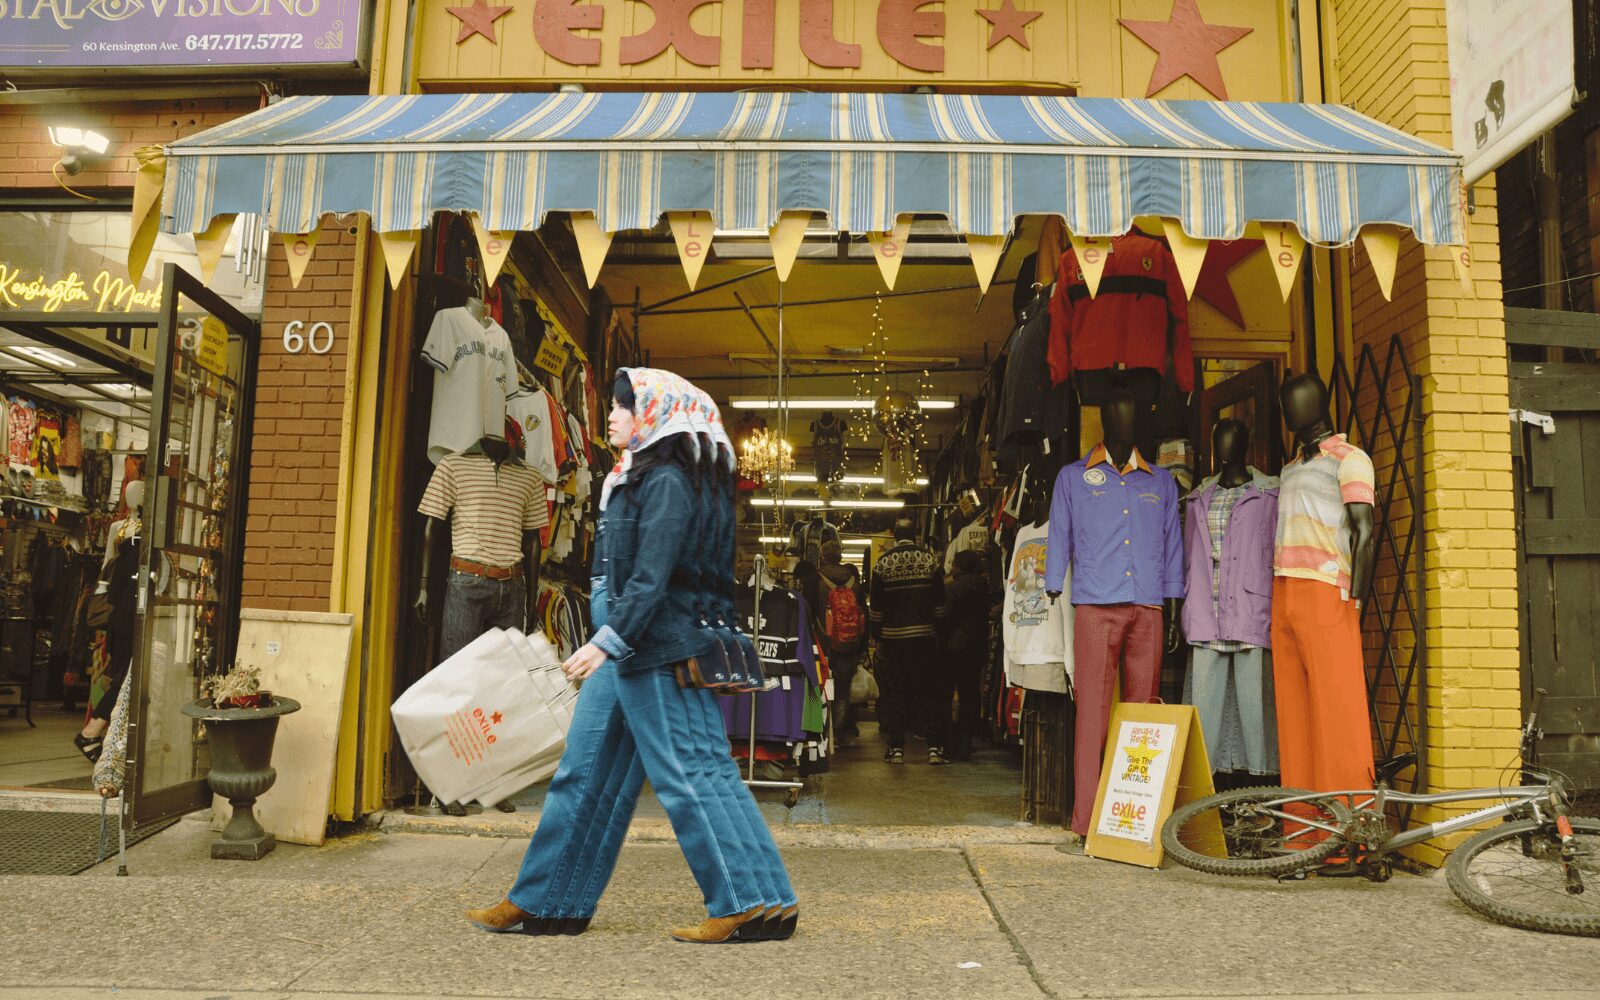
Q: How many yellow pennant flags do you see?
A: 15